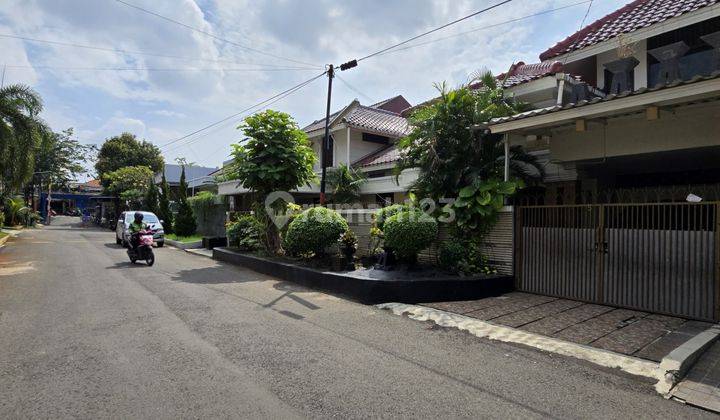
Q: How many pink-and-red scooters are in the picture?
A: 1